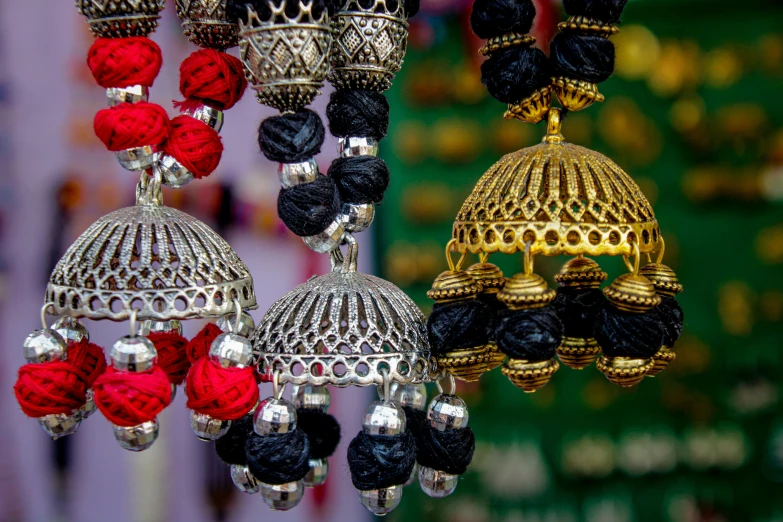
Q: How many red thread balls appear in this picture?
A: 10